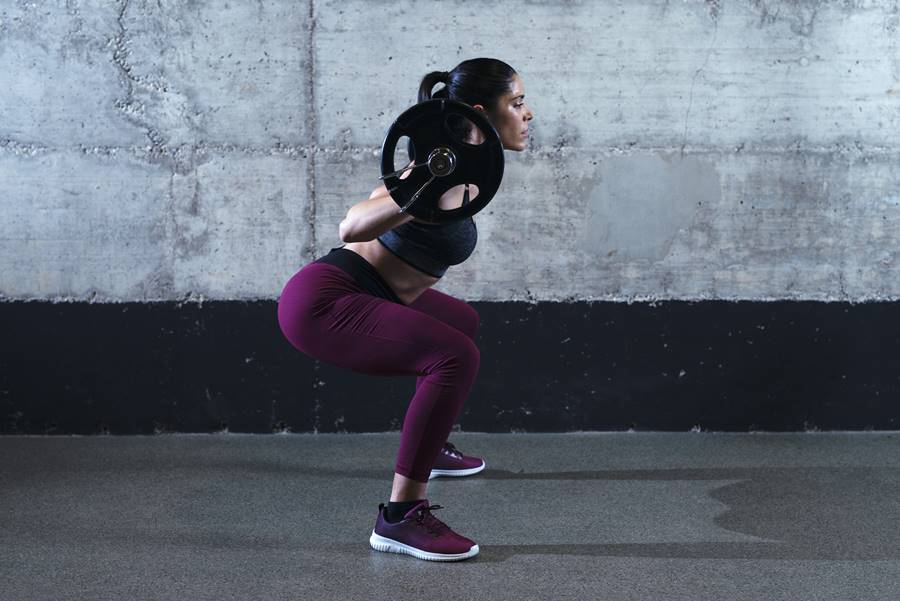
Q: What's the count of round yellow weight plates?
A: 0